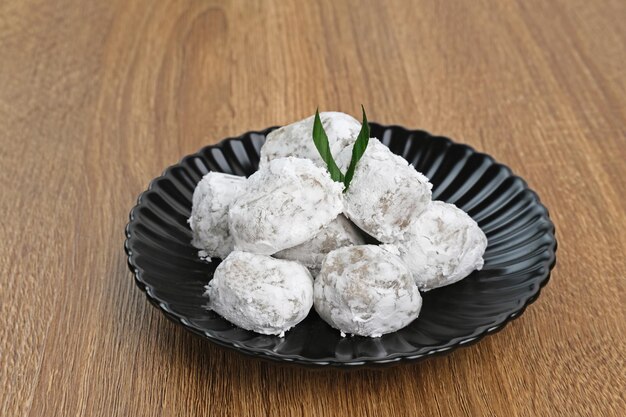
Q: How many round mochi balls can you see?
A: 8